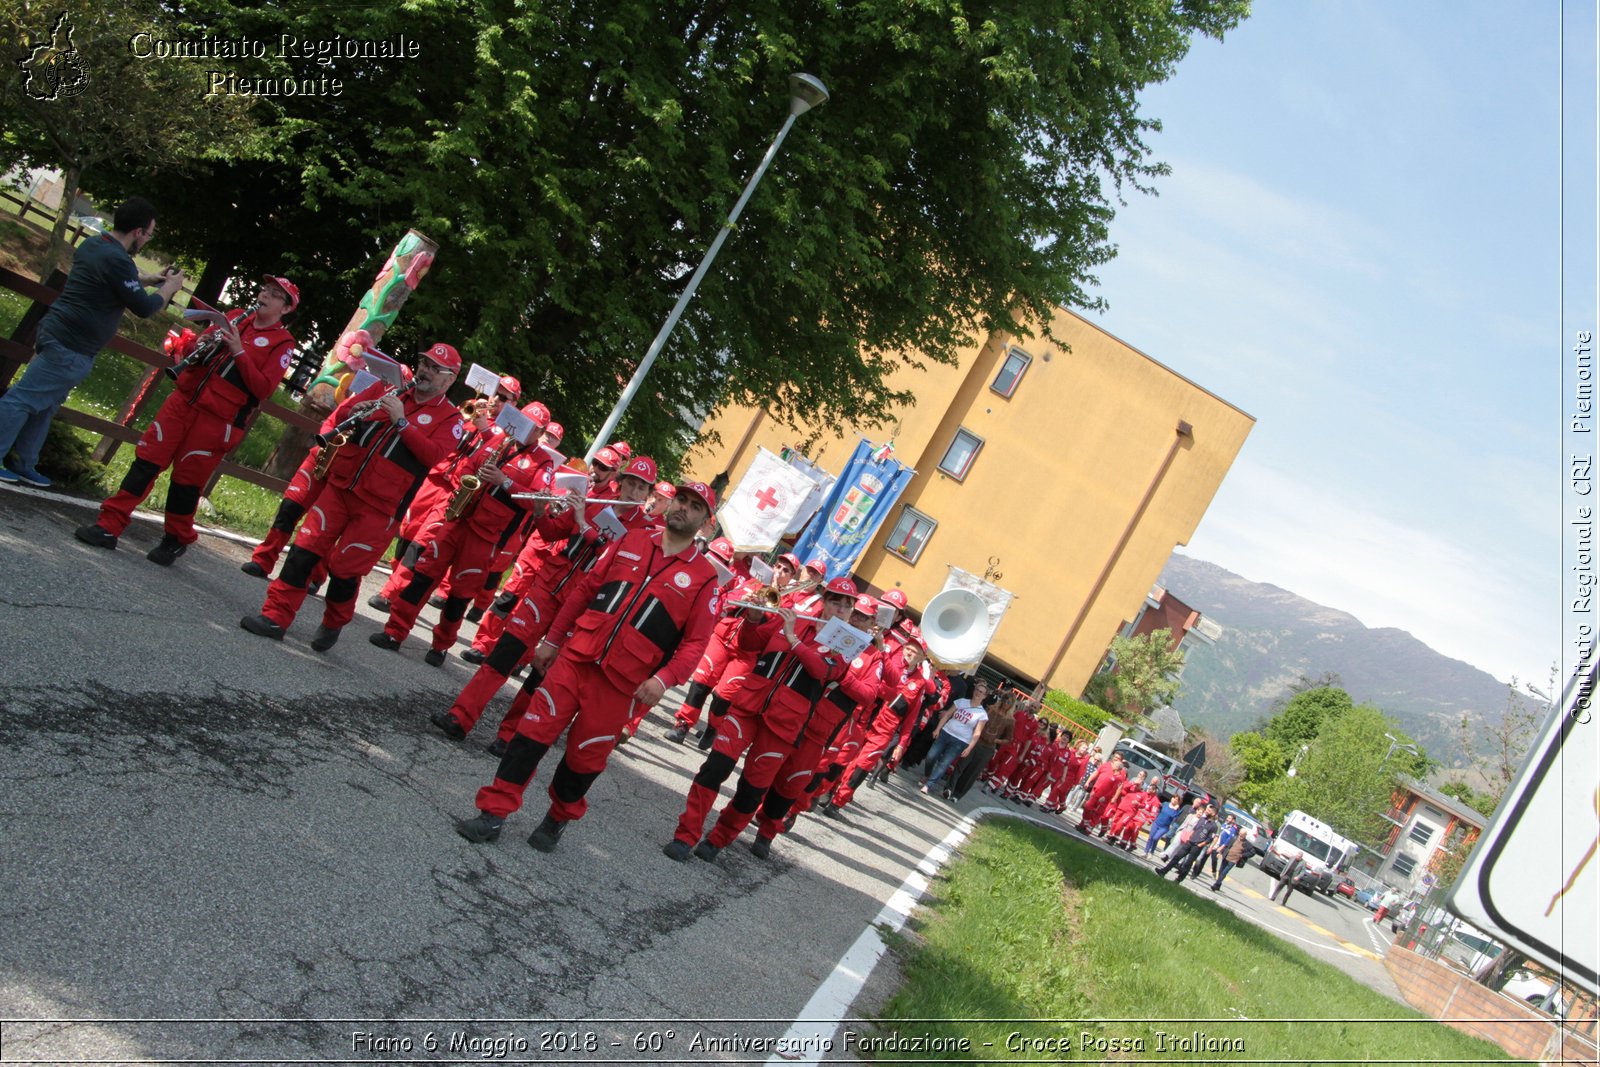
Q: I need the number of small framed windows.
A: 3